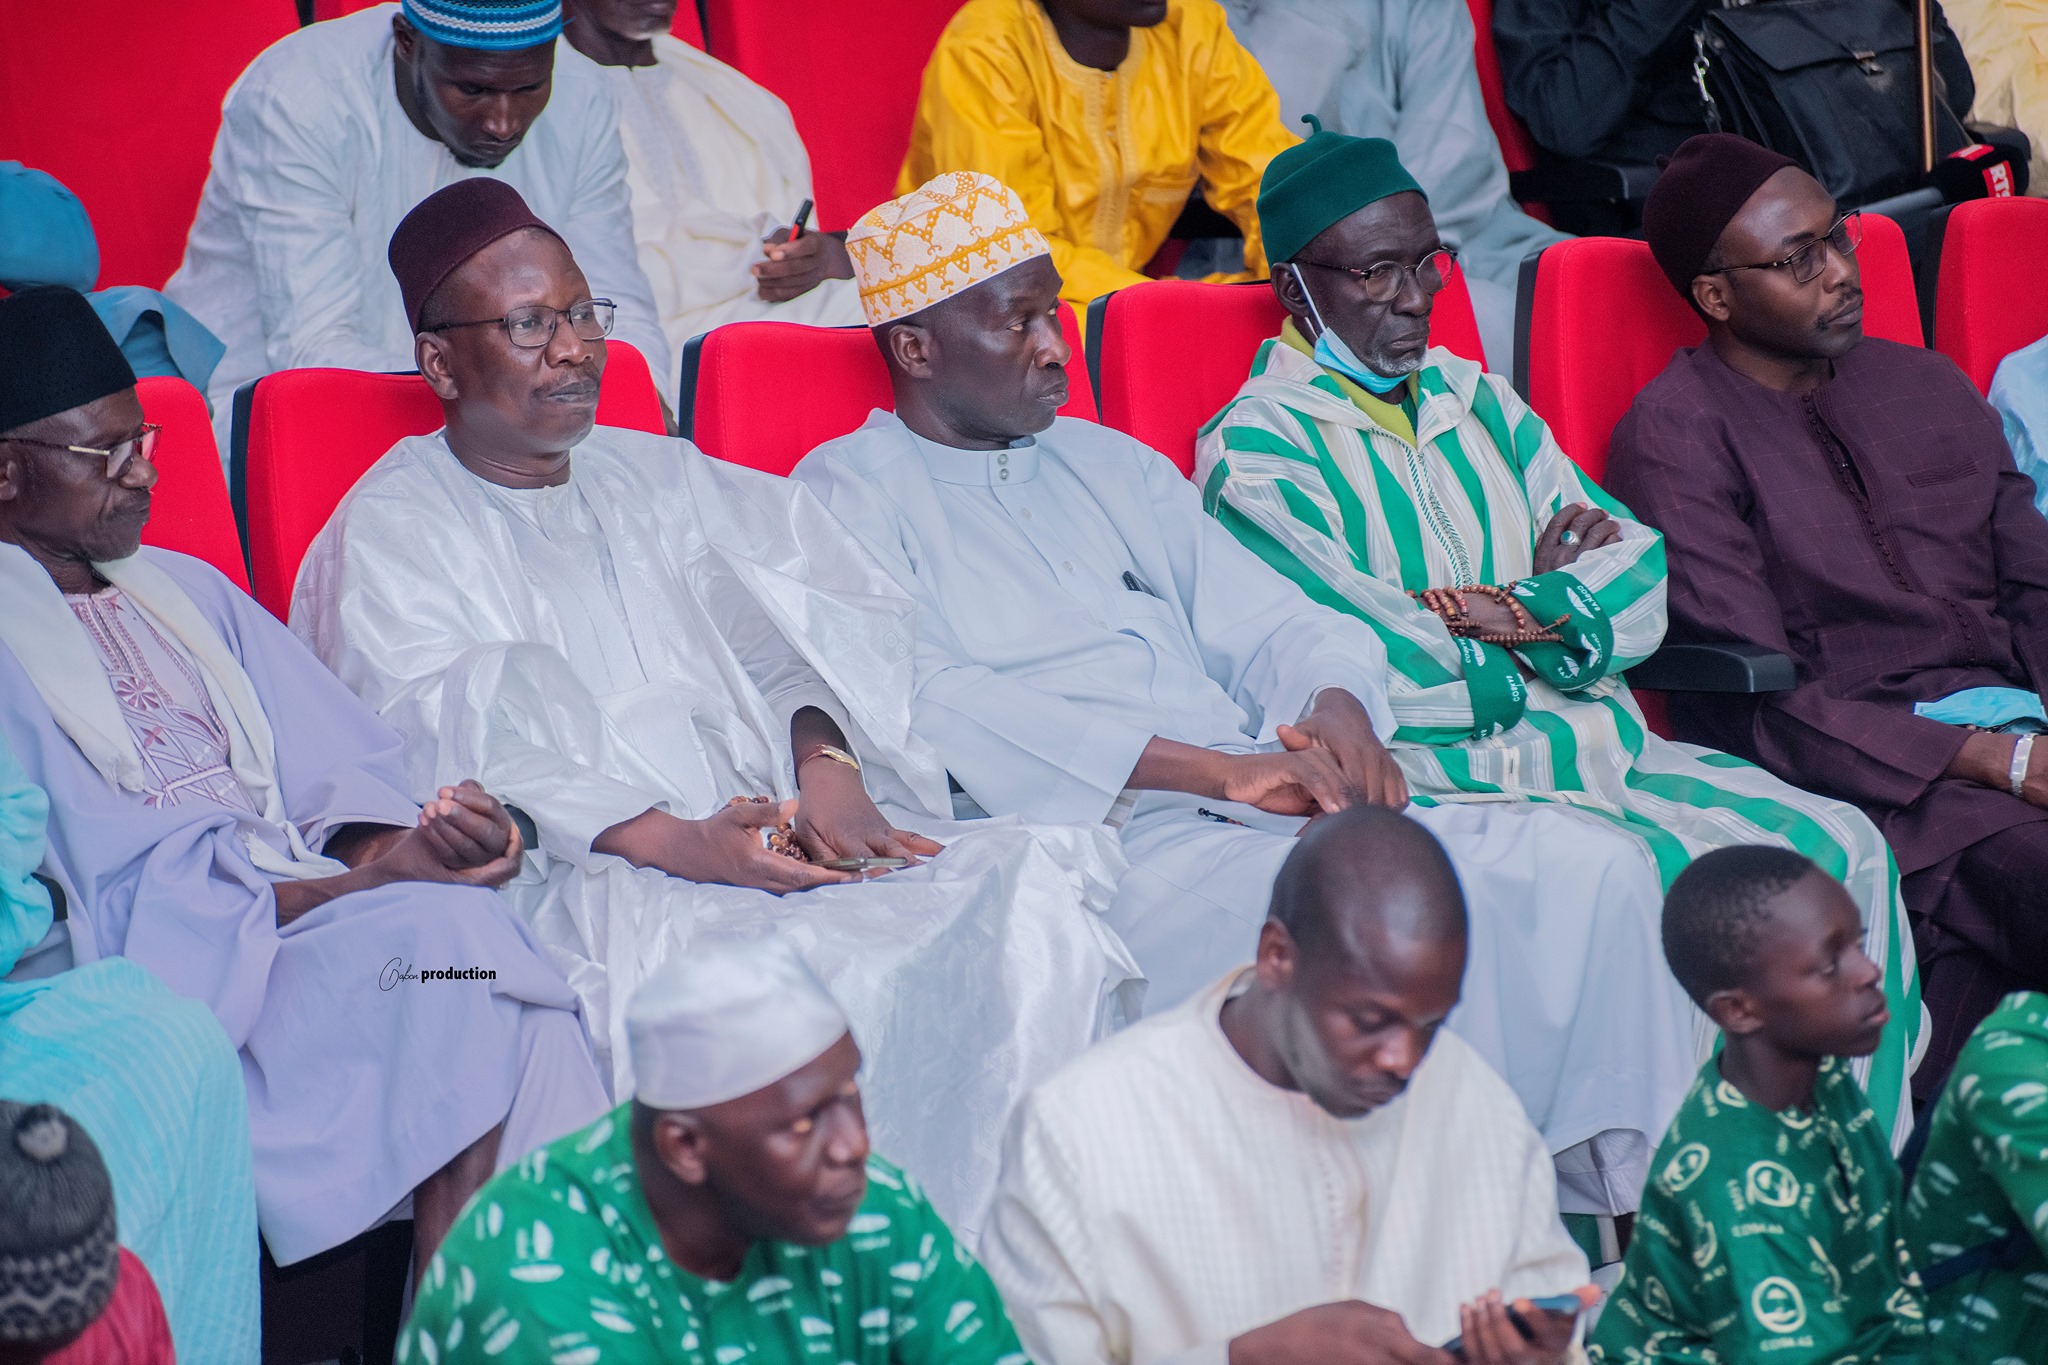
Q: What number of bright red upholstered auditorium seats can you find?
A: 10